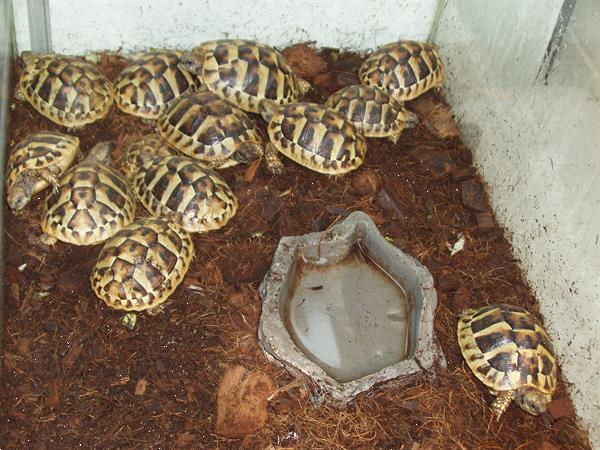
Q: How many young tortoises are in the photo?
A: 13